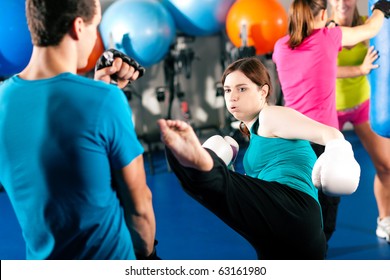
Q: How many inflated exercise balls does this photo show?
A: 5